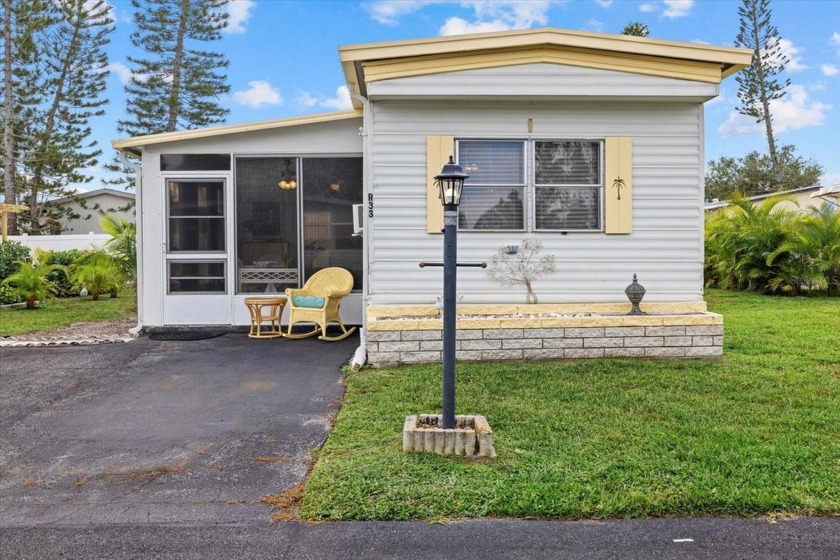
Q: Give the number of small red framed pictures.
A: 0